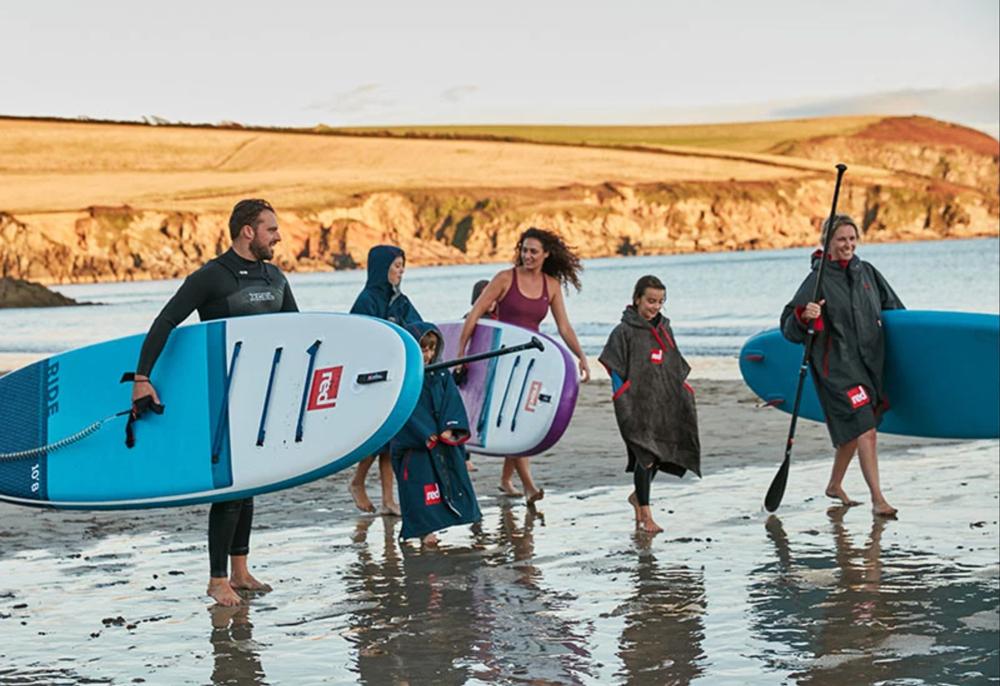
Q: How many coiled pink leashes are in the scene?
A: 0